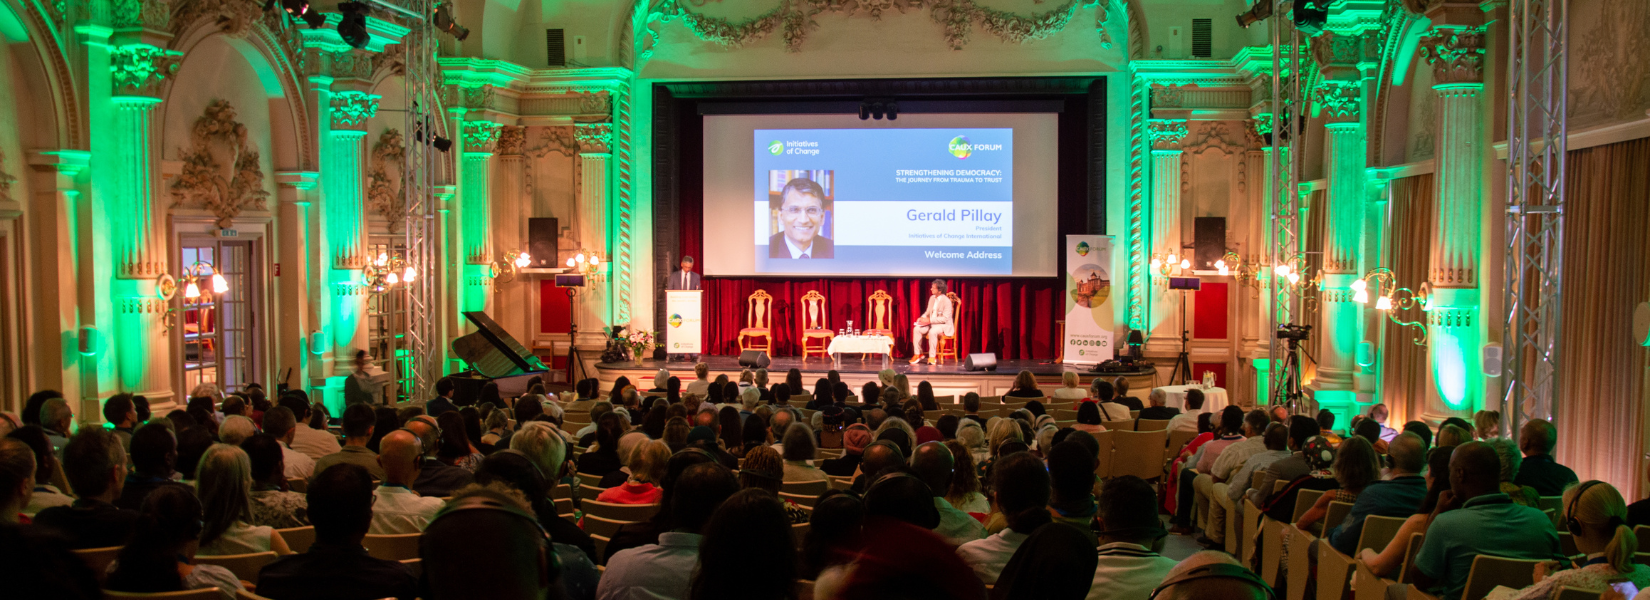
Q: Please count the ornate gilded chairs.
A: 4